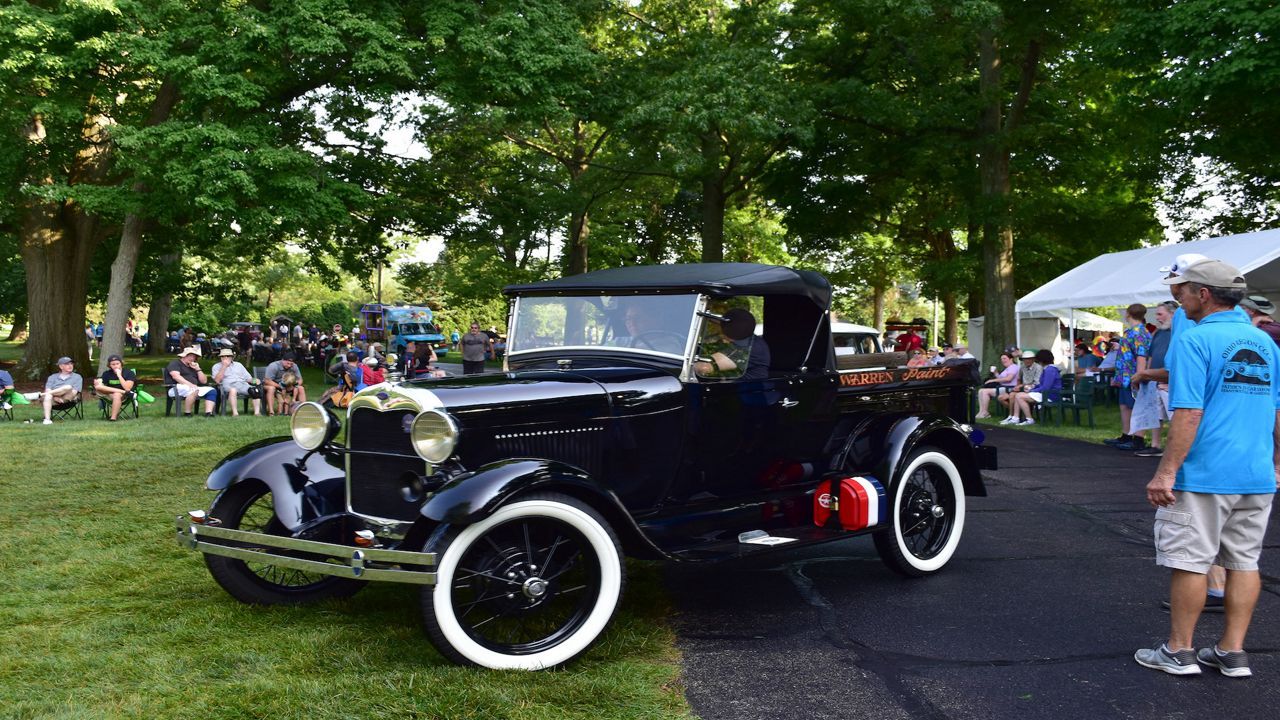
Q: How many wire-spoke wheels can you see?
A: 3